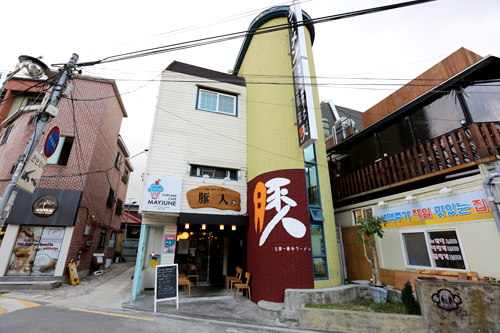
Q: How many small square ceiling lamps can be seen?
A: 4